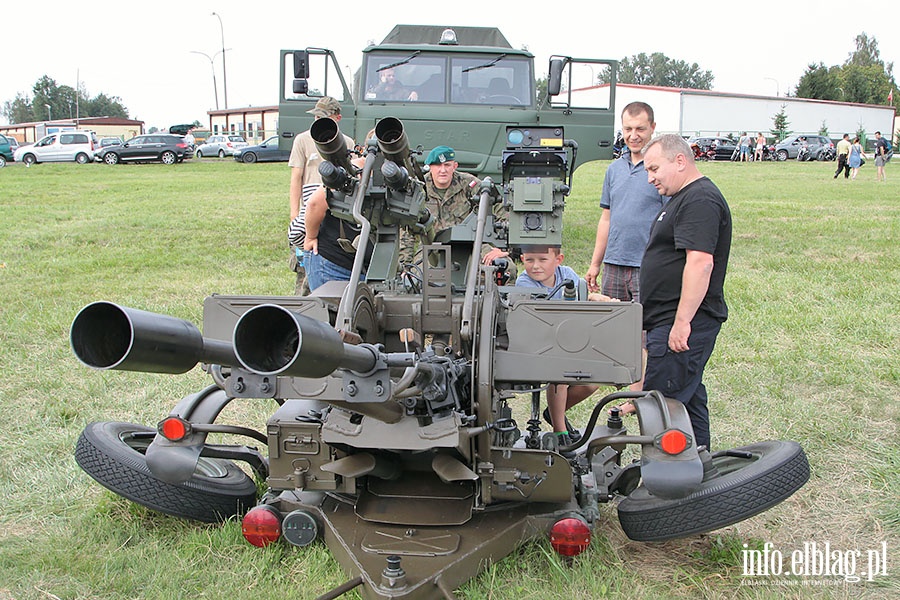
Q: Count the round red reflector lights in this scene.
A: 4